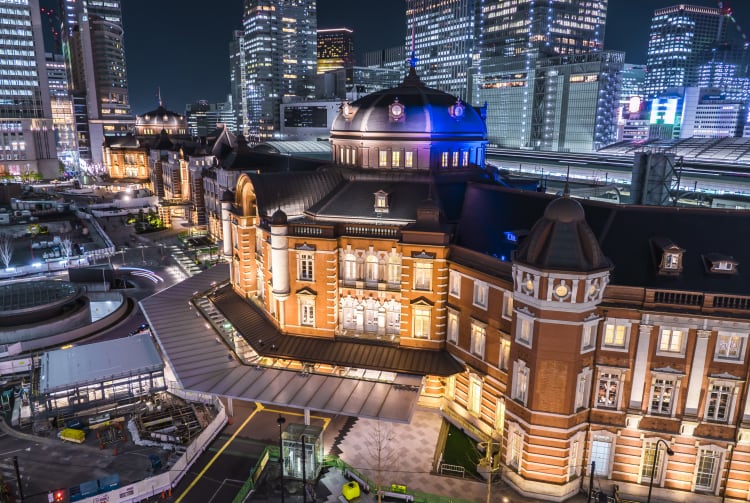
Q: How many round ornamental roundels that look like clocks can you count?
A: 6